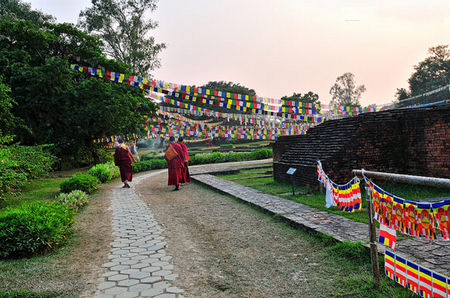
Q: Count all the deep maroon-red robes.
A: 3